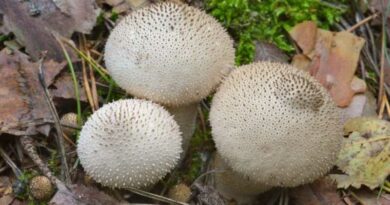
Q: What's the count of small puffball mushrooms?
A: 3